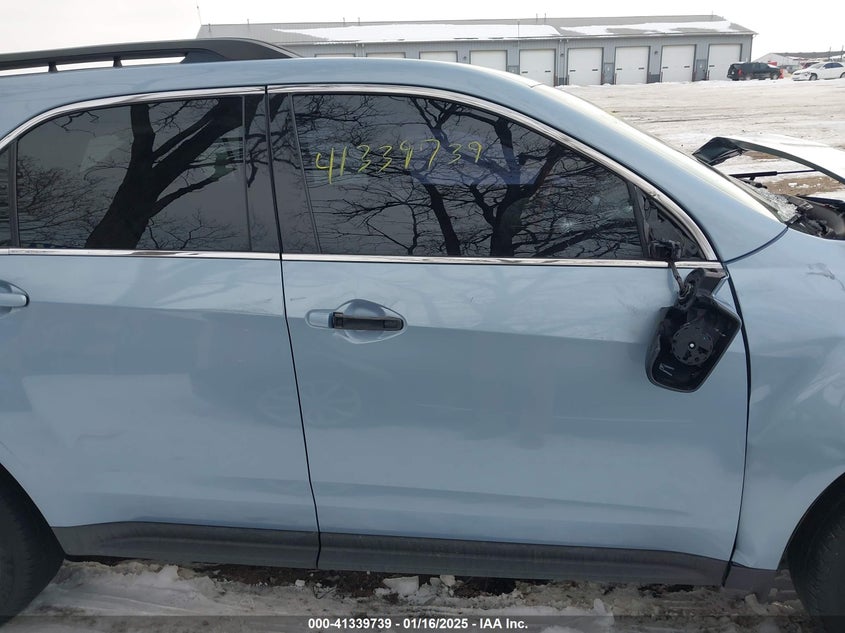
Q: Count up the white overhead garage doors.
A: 9